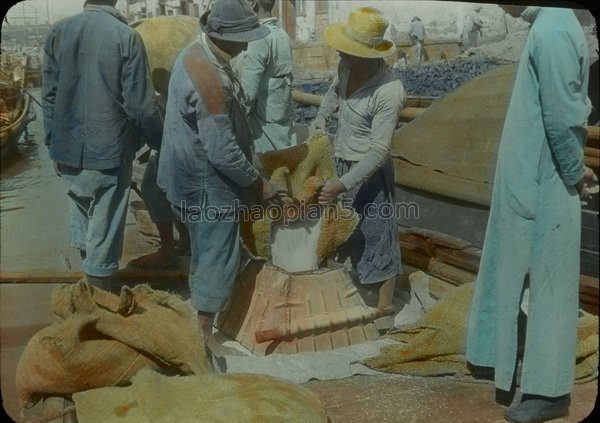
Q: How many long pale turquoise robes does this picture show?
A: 1